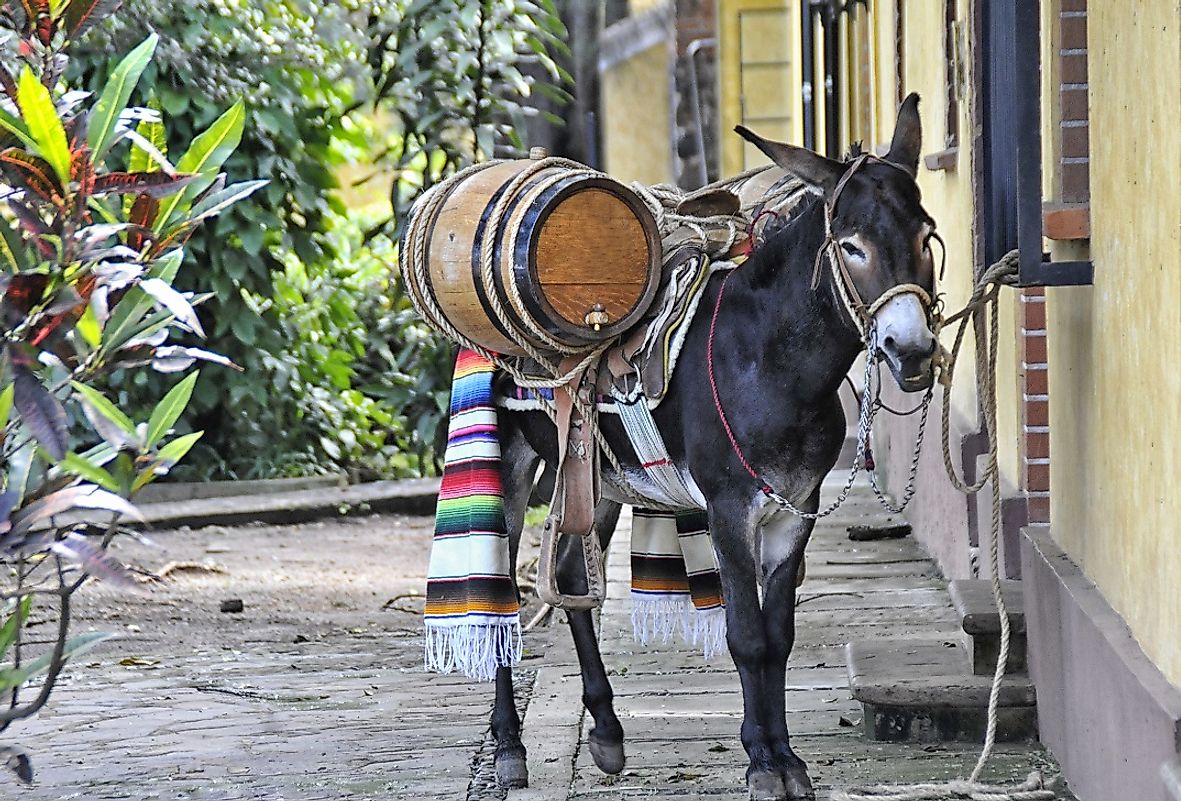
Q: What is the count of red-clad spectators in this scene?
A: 0